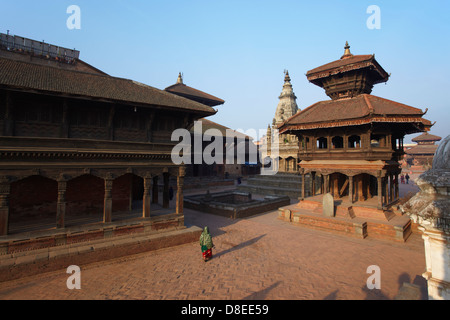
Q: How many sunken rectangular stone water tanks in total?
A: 1